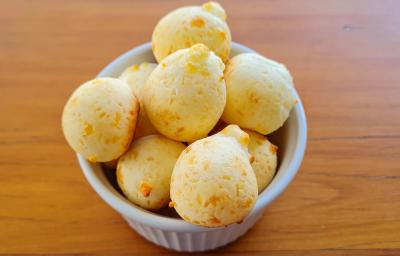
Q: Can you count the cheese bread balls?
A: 8